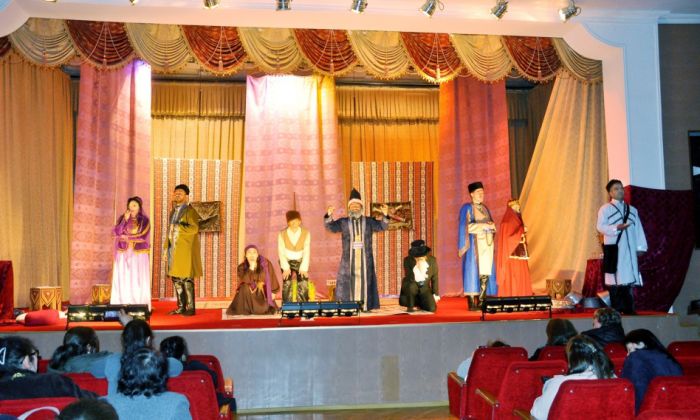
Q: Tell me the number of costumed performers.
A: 9